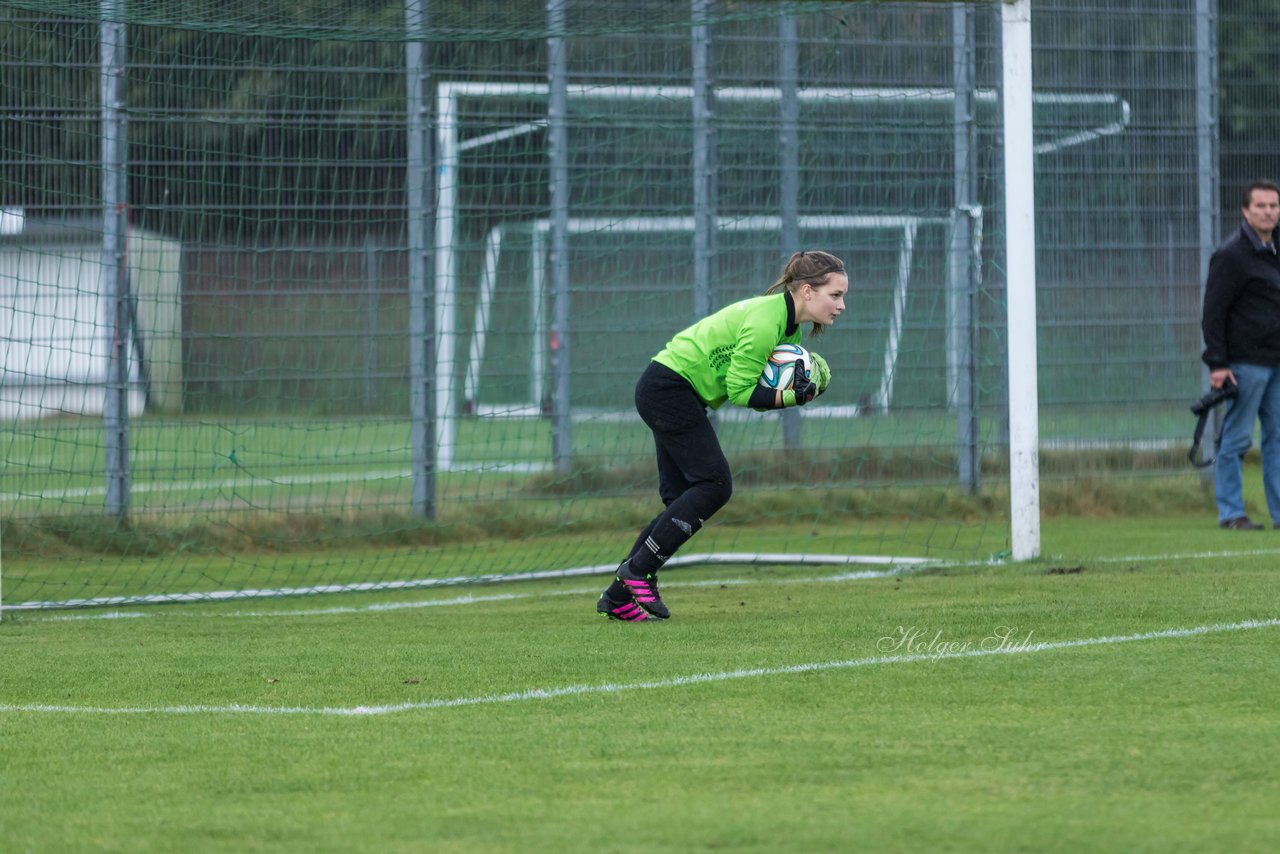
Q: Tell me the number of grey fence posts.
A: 7